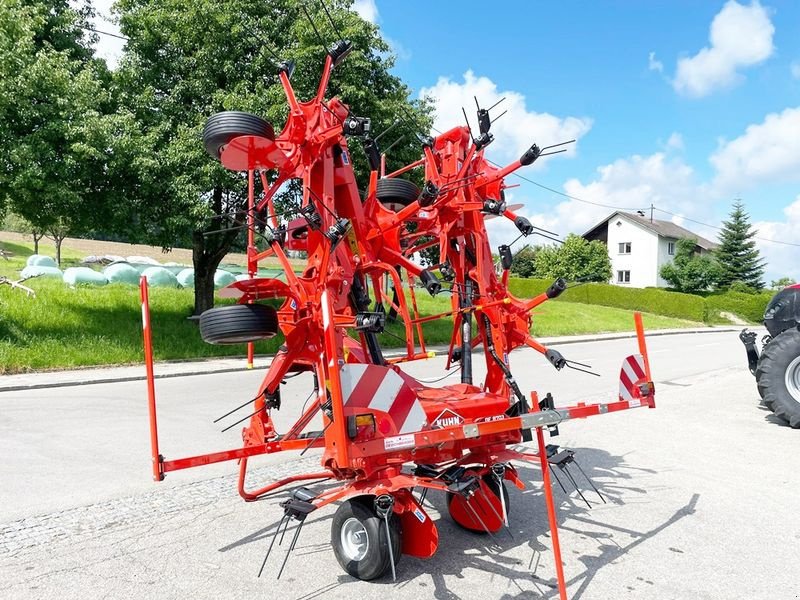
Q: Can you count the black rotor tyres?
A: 5